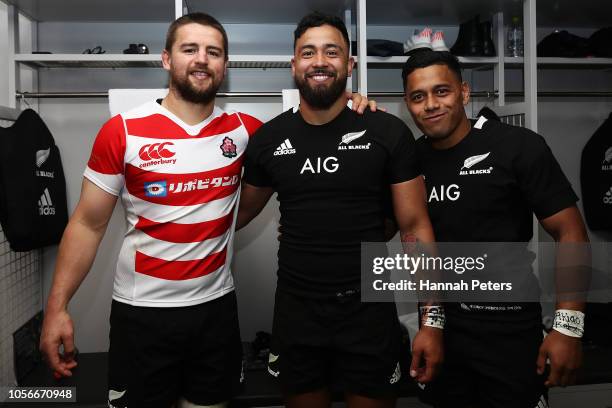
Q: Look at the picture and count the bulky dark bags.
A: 2